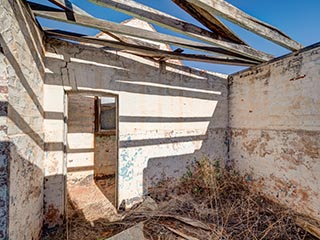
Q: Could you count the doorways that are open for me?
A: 1